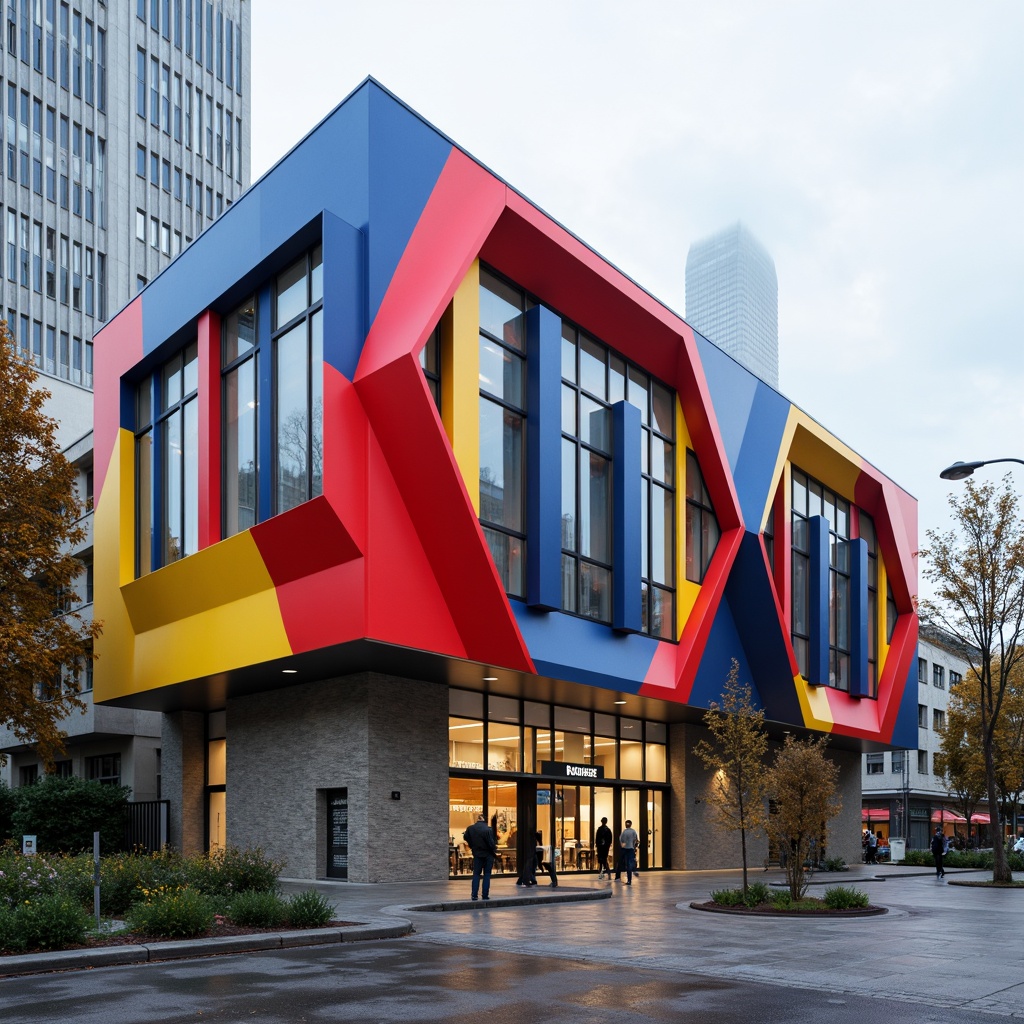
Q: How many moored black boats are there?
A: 0